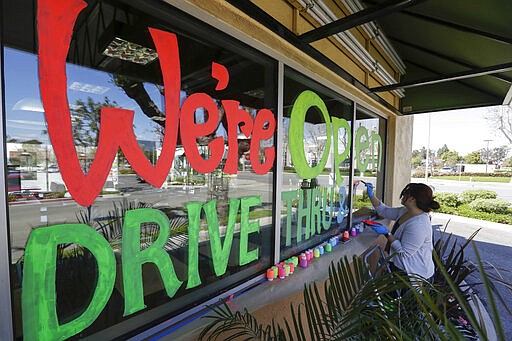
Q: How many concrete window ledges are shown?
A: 1